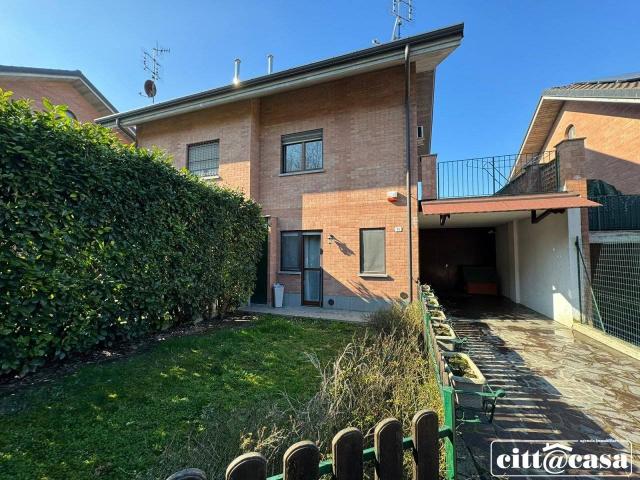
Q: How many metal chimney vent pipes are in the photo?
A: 2